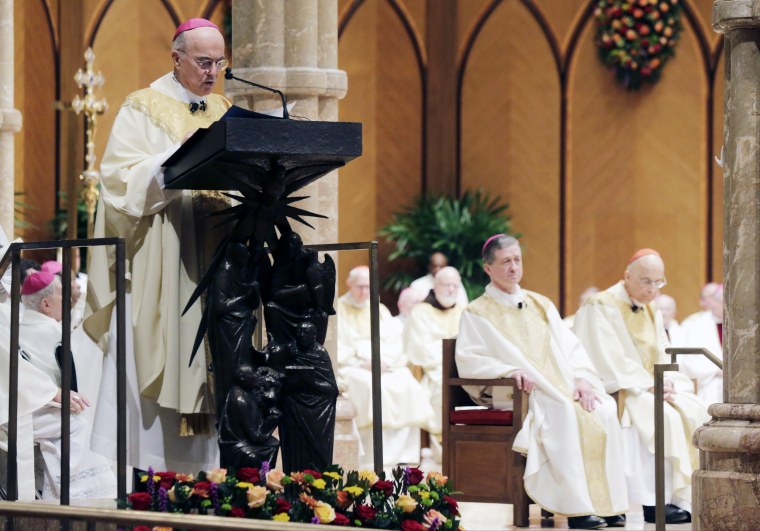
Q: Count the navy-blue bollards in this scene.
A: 0